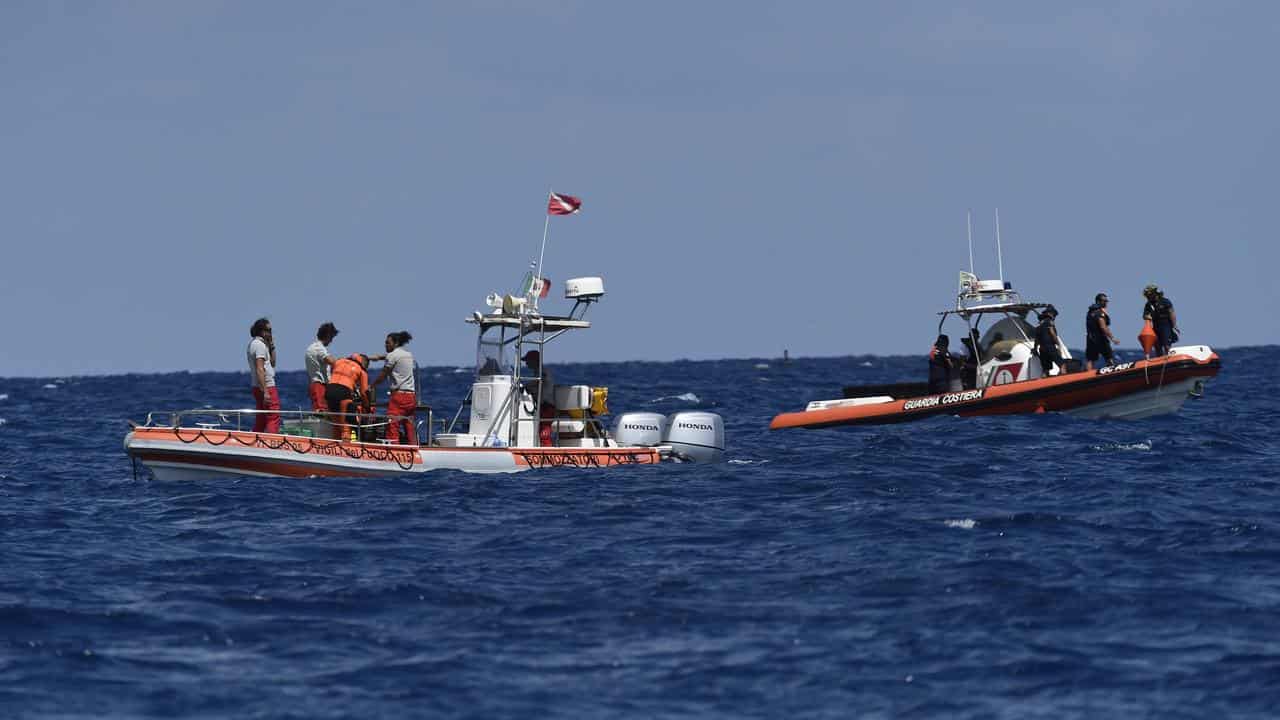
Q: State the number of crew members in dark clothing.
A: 5